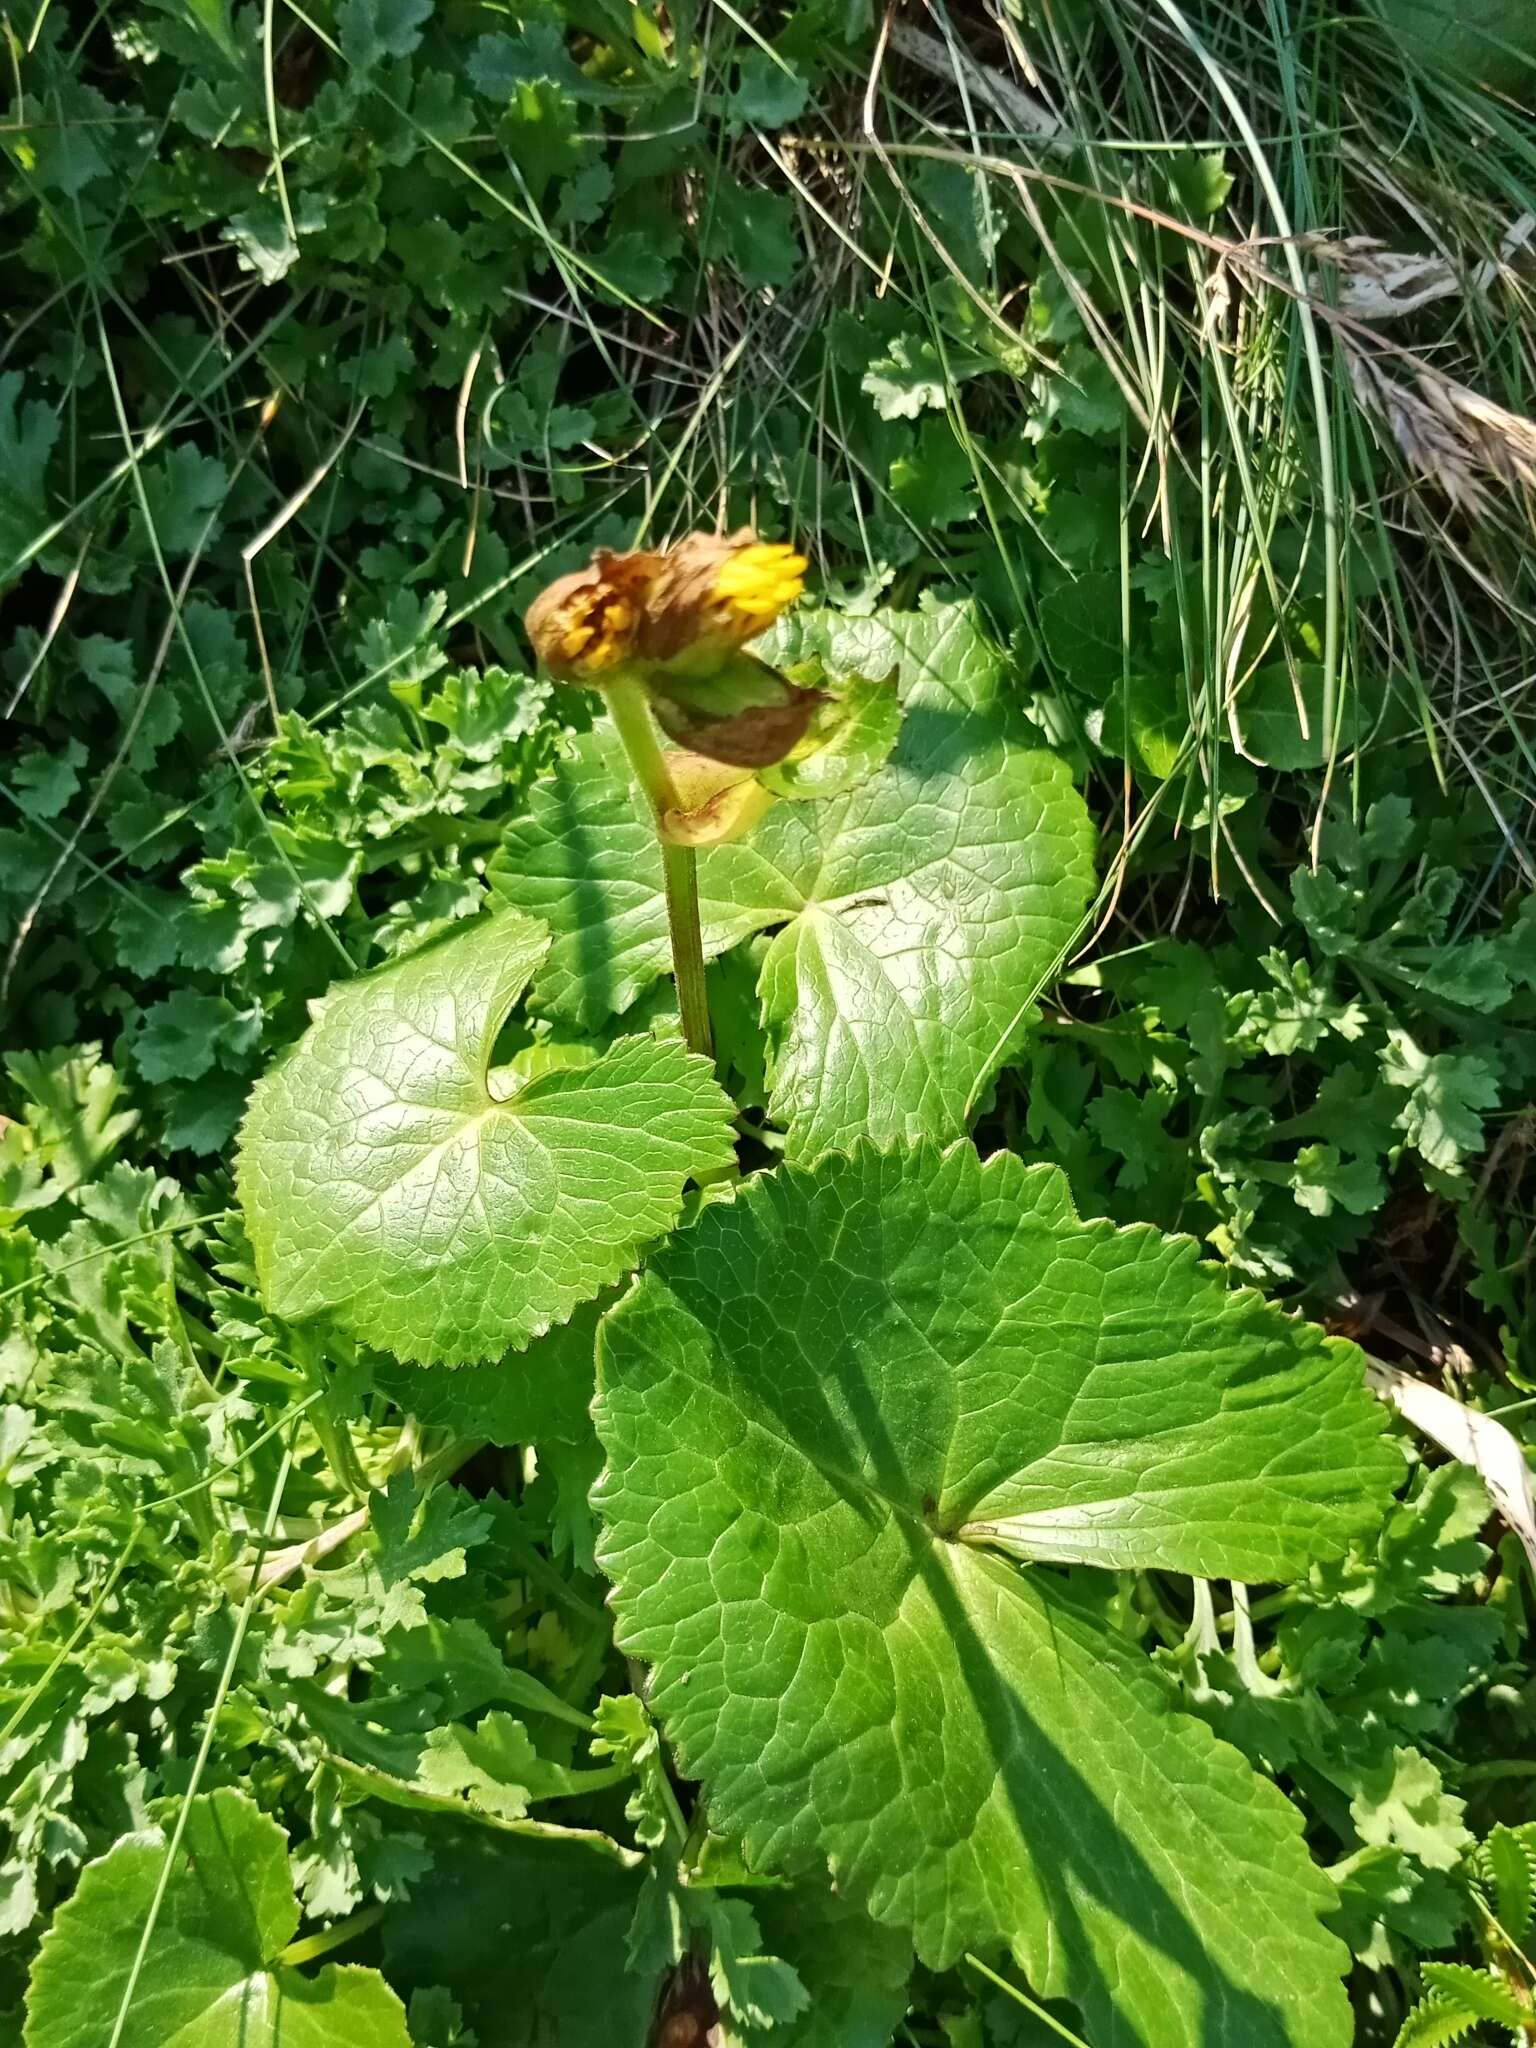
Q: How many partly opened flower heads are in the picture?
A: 2